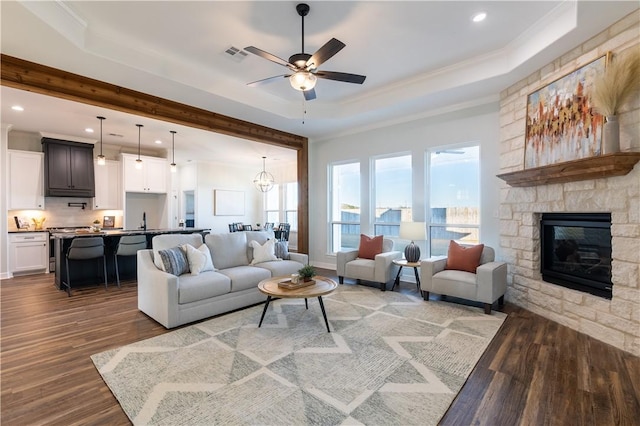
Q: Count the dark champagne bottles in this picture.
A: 0